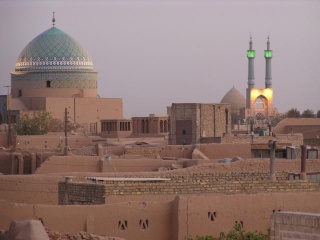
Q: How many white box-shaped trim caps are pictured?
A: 0